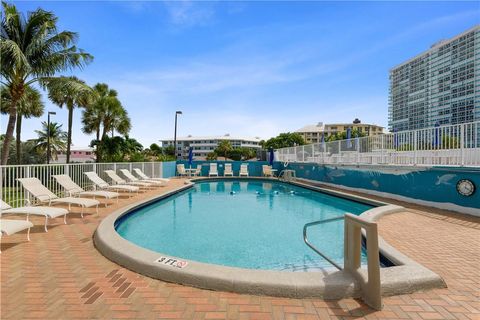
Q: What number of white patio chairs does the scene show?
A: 14